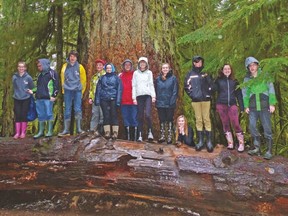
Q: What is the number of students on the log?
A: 12